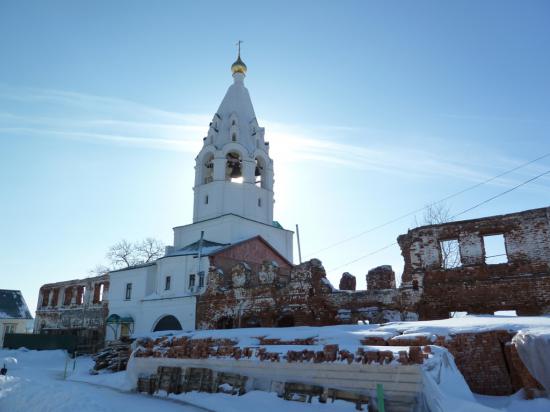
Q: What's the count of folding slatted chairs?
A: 0